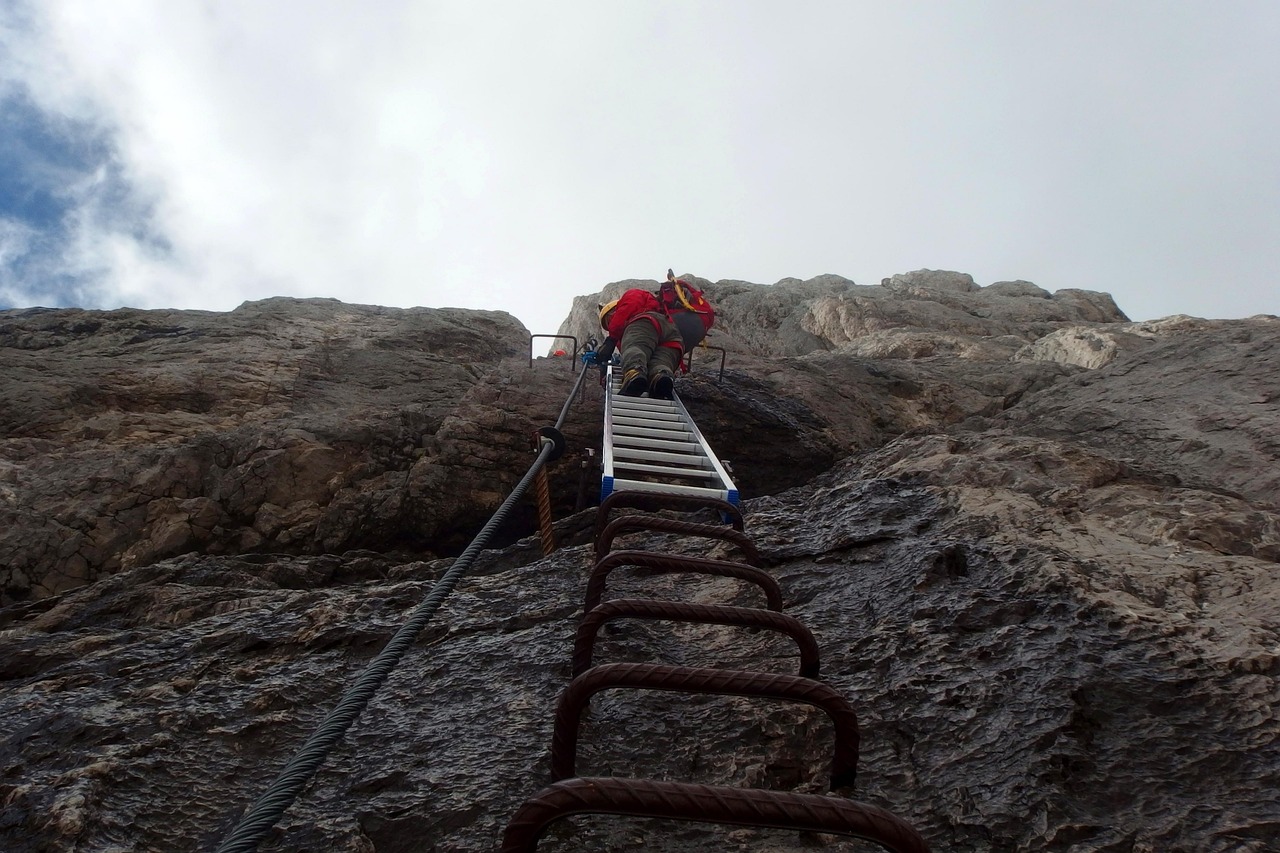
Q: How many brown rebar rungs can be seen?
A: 6